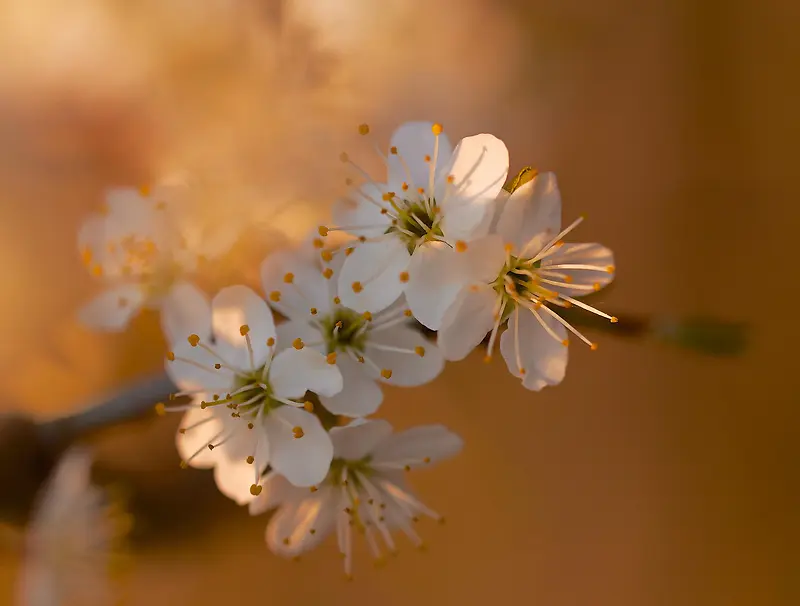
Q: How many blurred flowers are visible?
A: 2